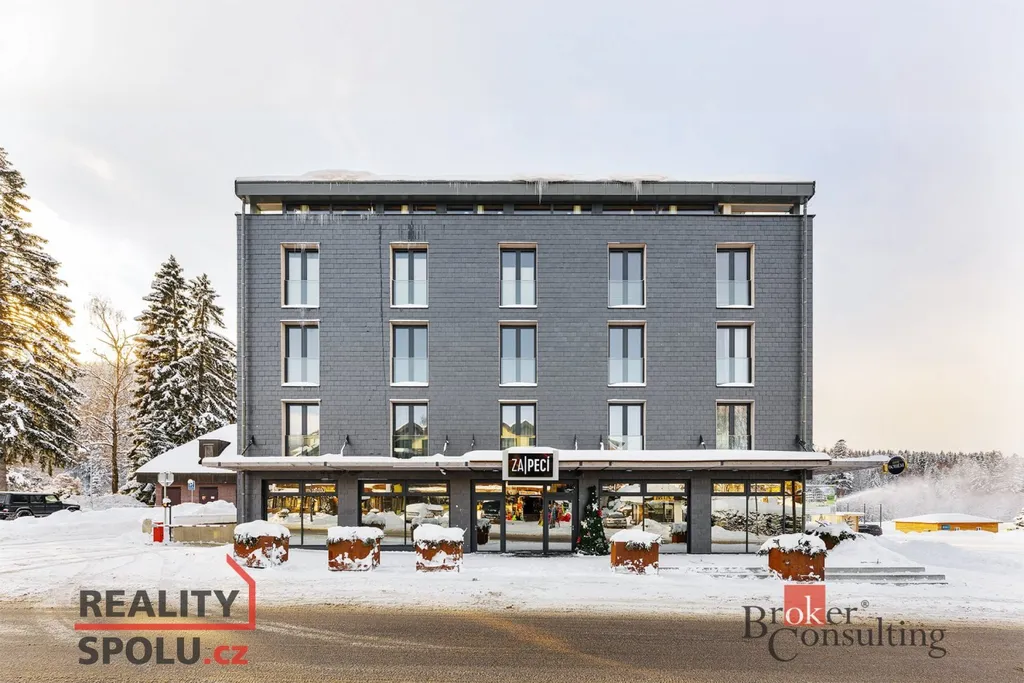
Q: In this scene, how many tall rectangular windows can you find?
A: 15